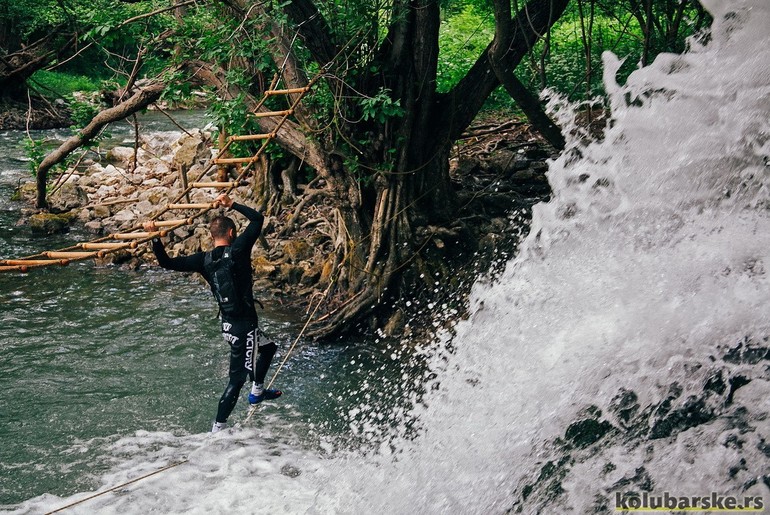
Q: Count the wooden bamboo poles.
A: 12